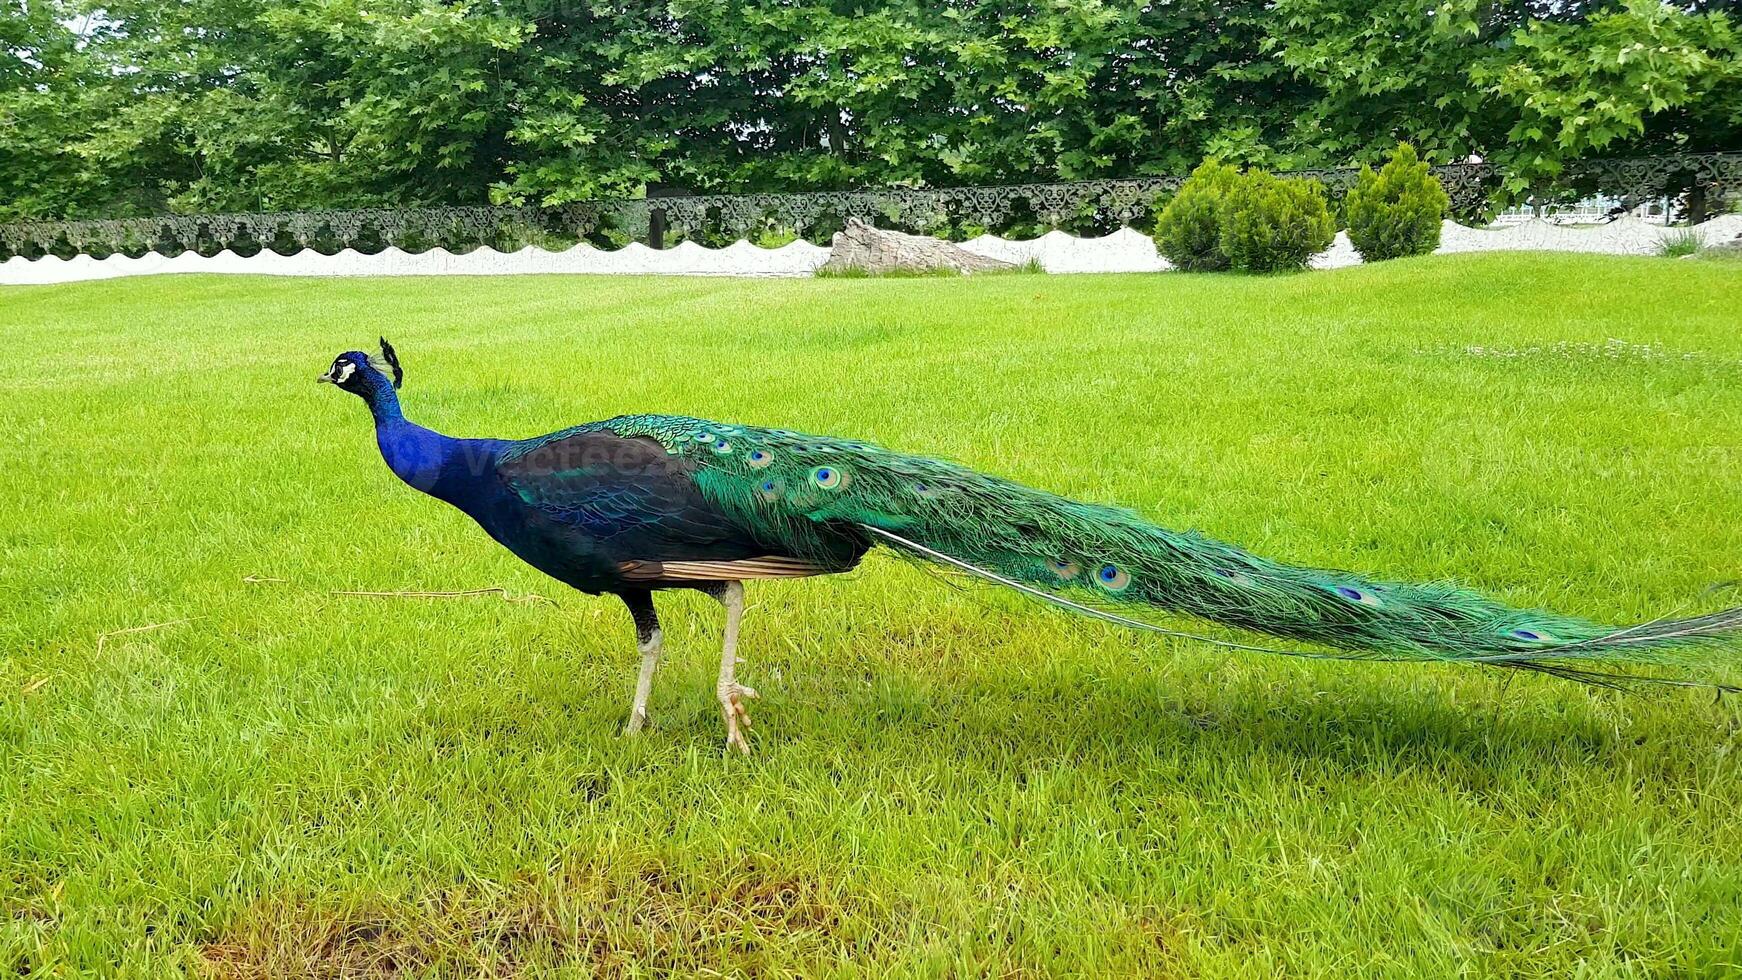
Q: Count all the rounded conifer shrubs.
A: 3